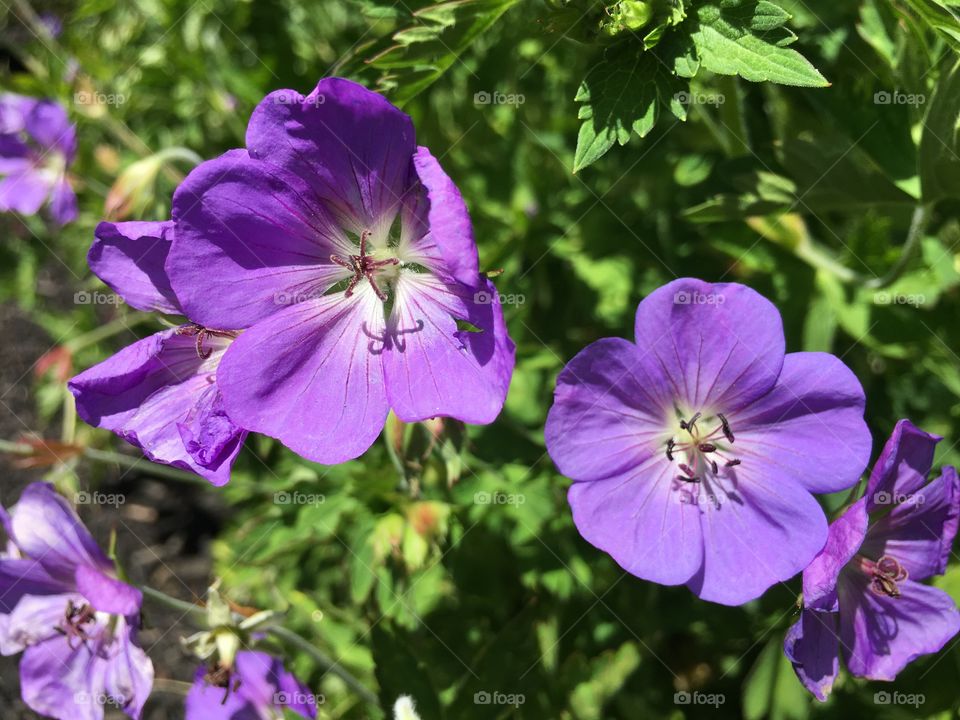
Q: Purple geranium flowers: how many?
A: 7